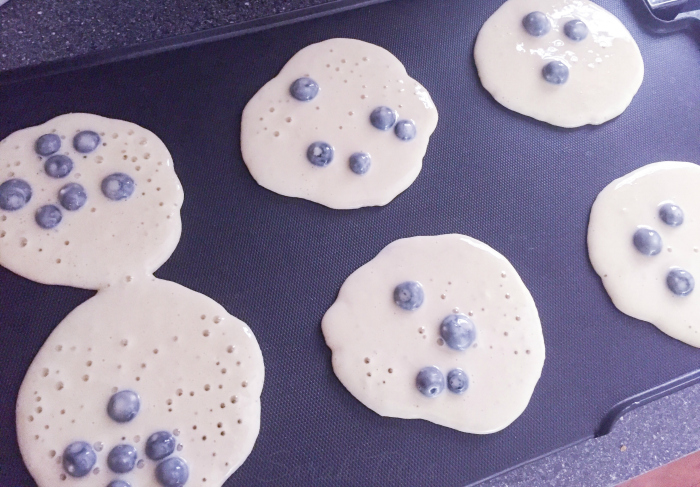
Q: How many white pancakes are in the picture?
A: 6